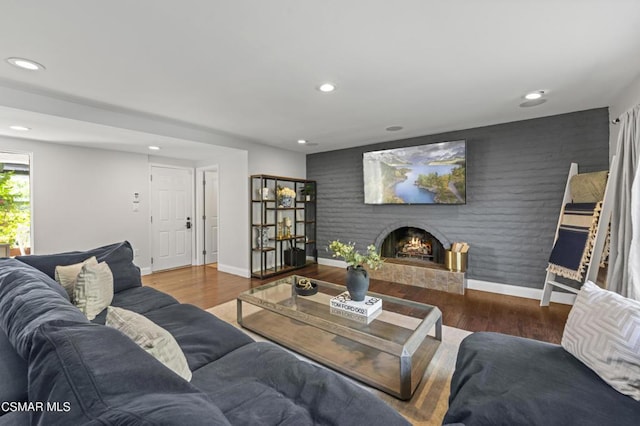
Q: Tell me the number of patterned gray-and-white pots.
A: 2